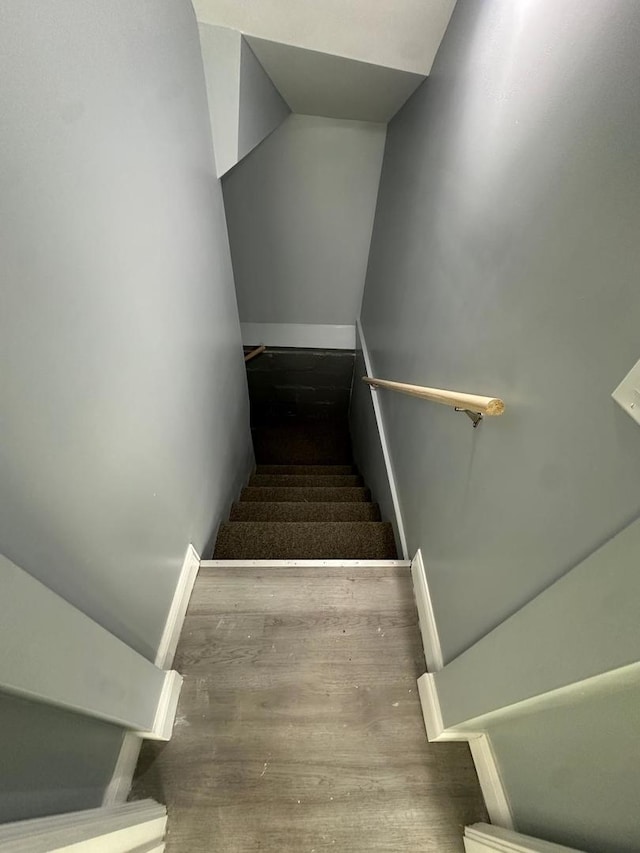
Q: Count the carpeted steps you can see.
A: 5